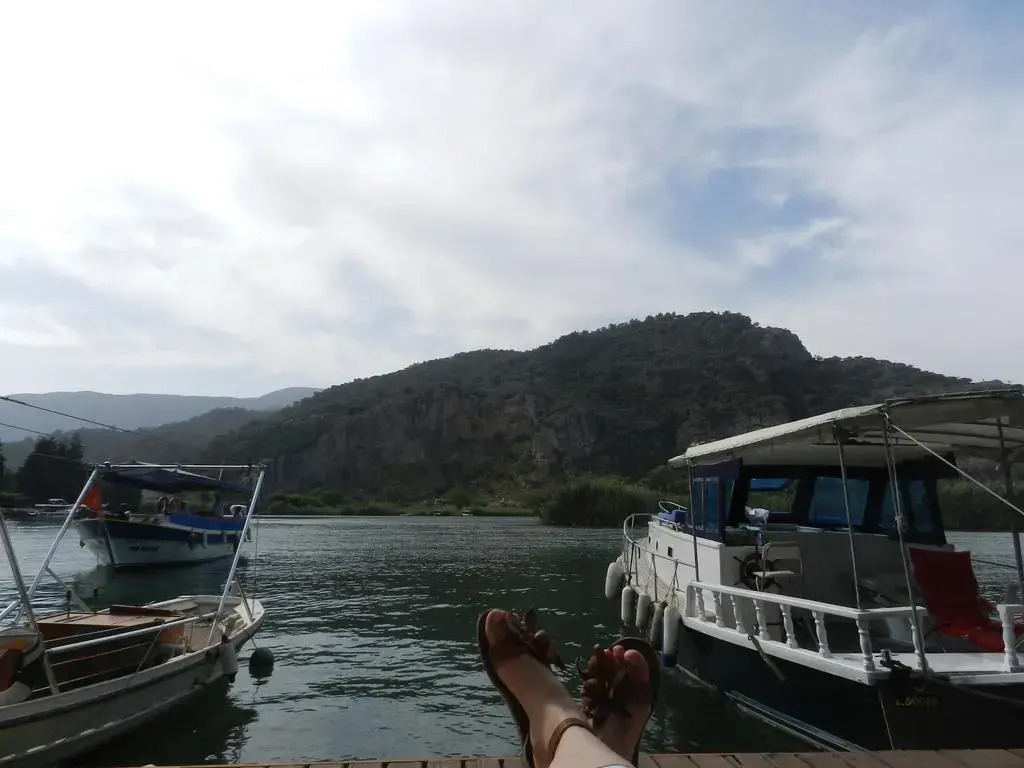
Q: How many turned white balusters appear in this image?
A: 9